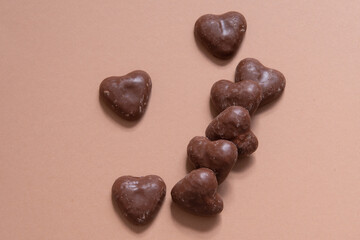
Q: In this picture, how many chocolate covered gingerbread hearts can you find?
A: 8